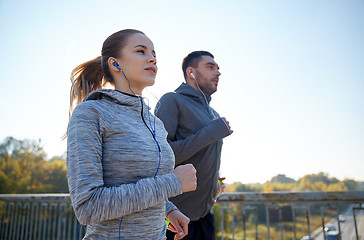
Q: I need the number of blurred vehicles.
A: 4